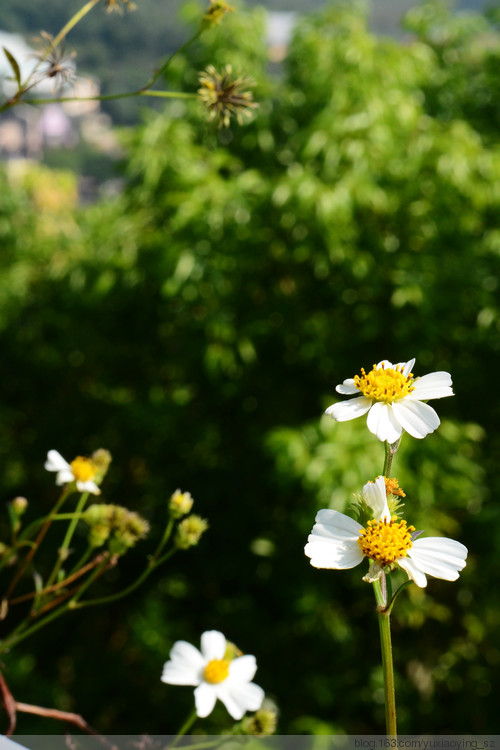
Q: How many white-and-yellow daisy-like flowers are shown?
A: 4